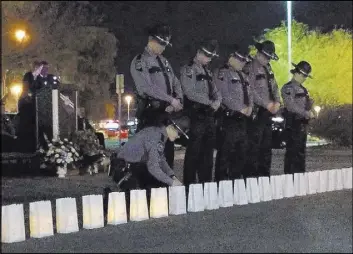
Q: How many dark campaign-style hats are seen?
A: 6